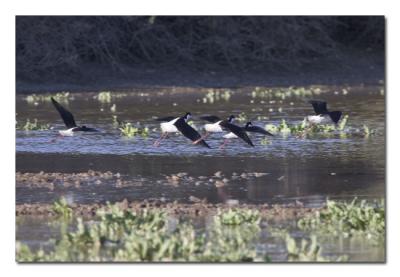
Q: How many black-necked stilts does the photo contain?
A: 5